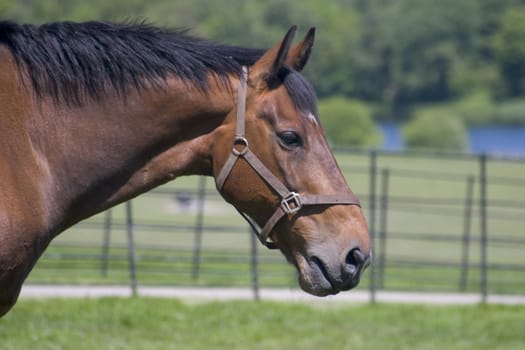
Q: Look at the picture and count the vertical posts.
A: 8